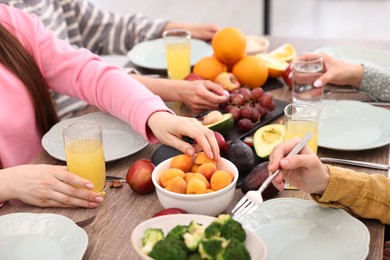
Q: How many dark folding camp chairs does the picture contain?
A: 0